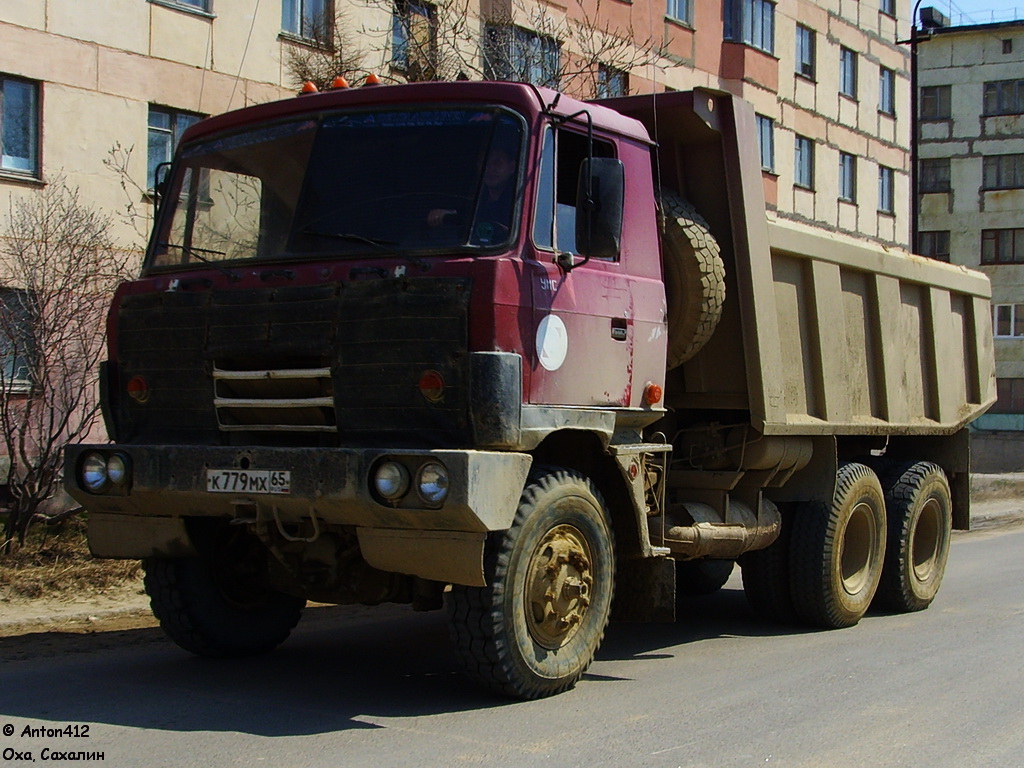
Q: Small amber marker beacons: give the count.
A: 3